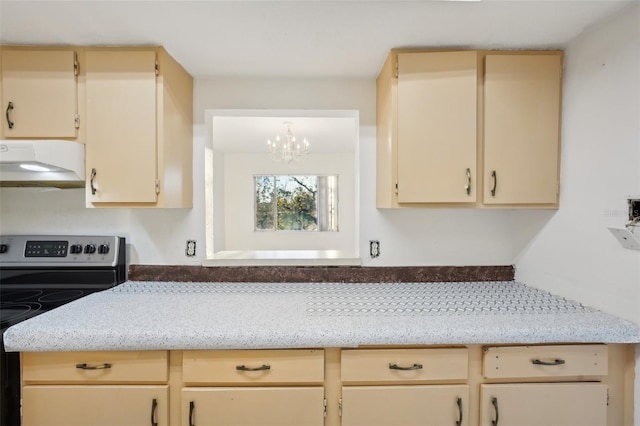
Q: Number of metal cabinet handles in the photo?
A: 12